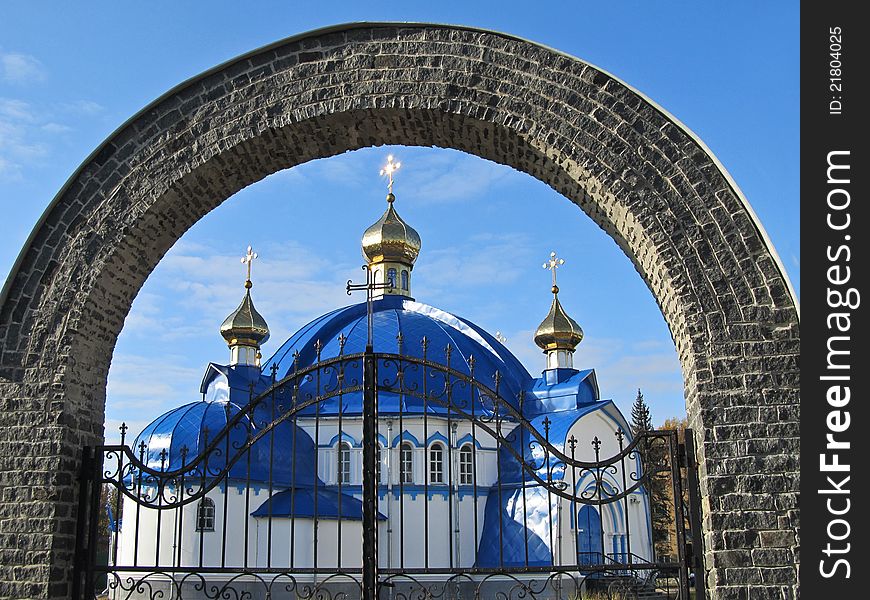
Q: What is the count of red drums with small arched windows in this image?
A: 0